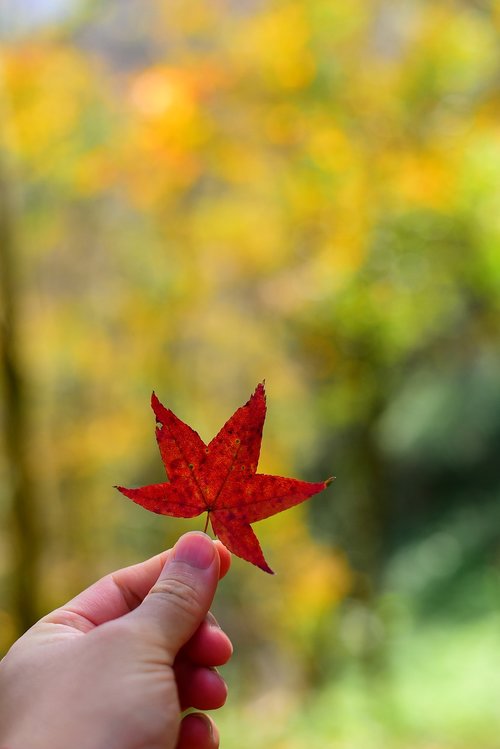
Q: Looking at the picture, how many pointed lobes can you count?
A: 5